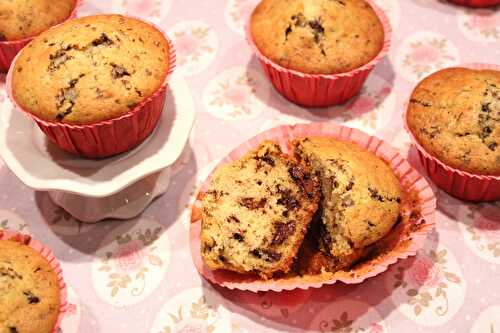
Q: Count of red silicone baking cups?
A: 7